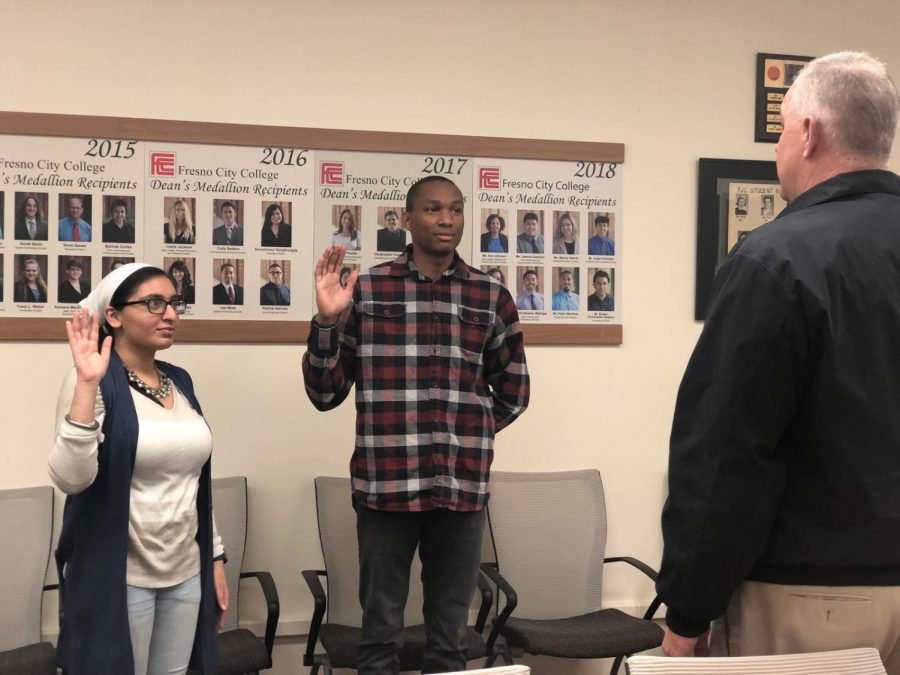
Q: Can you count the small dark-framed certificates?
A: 1